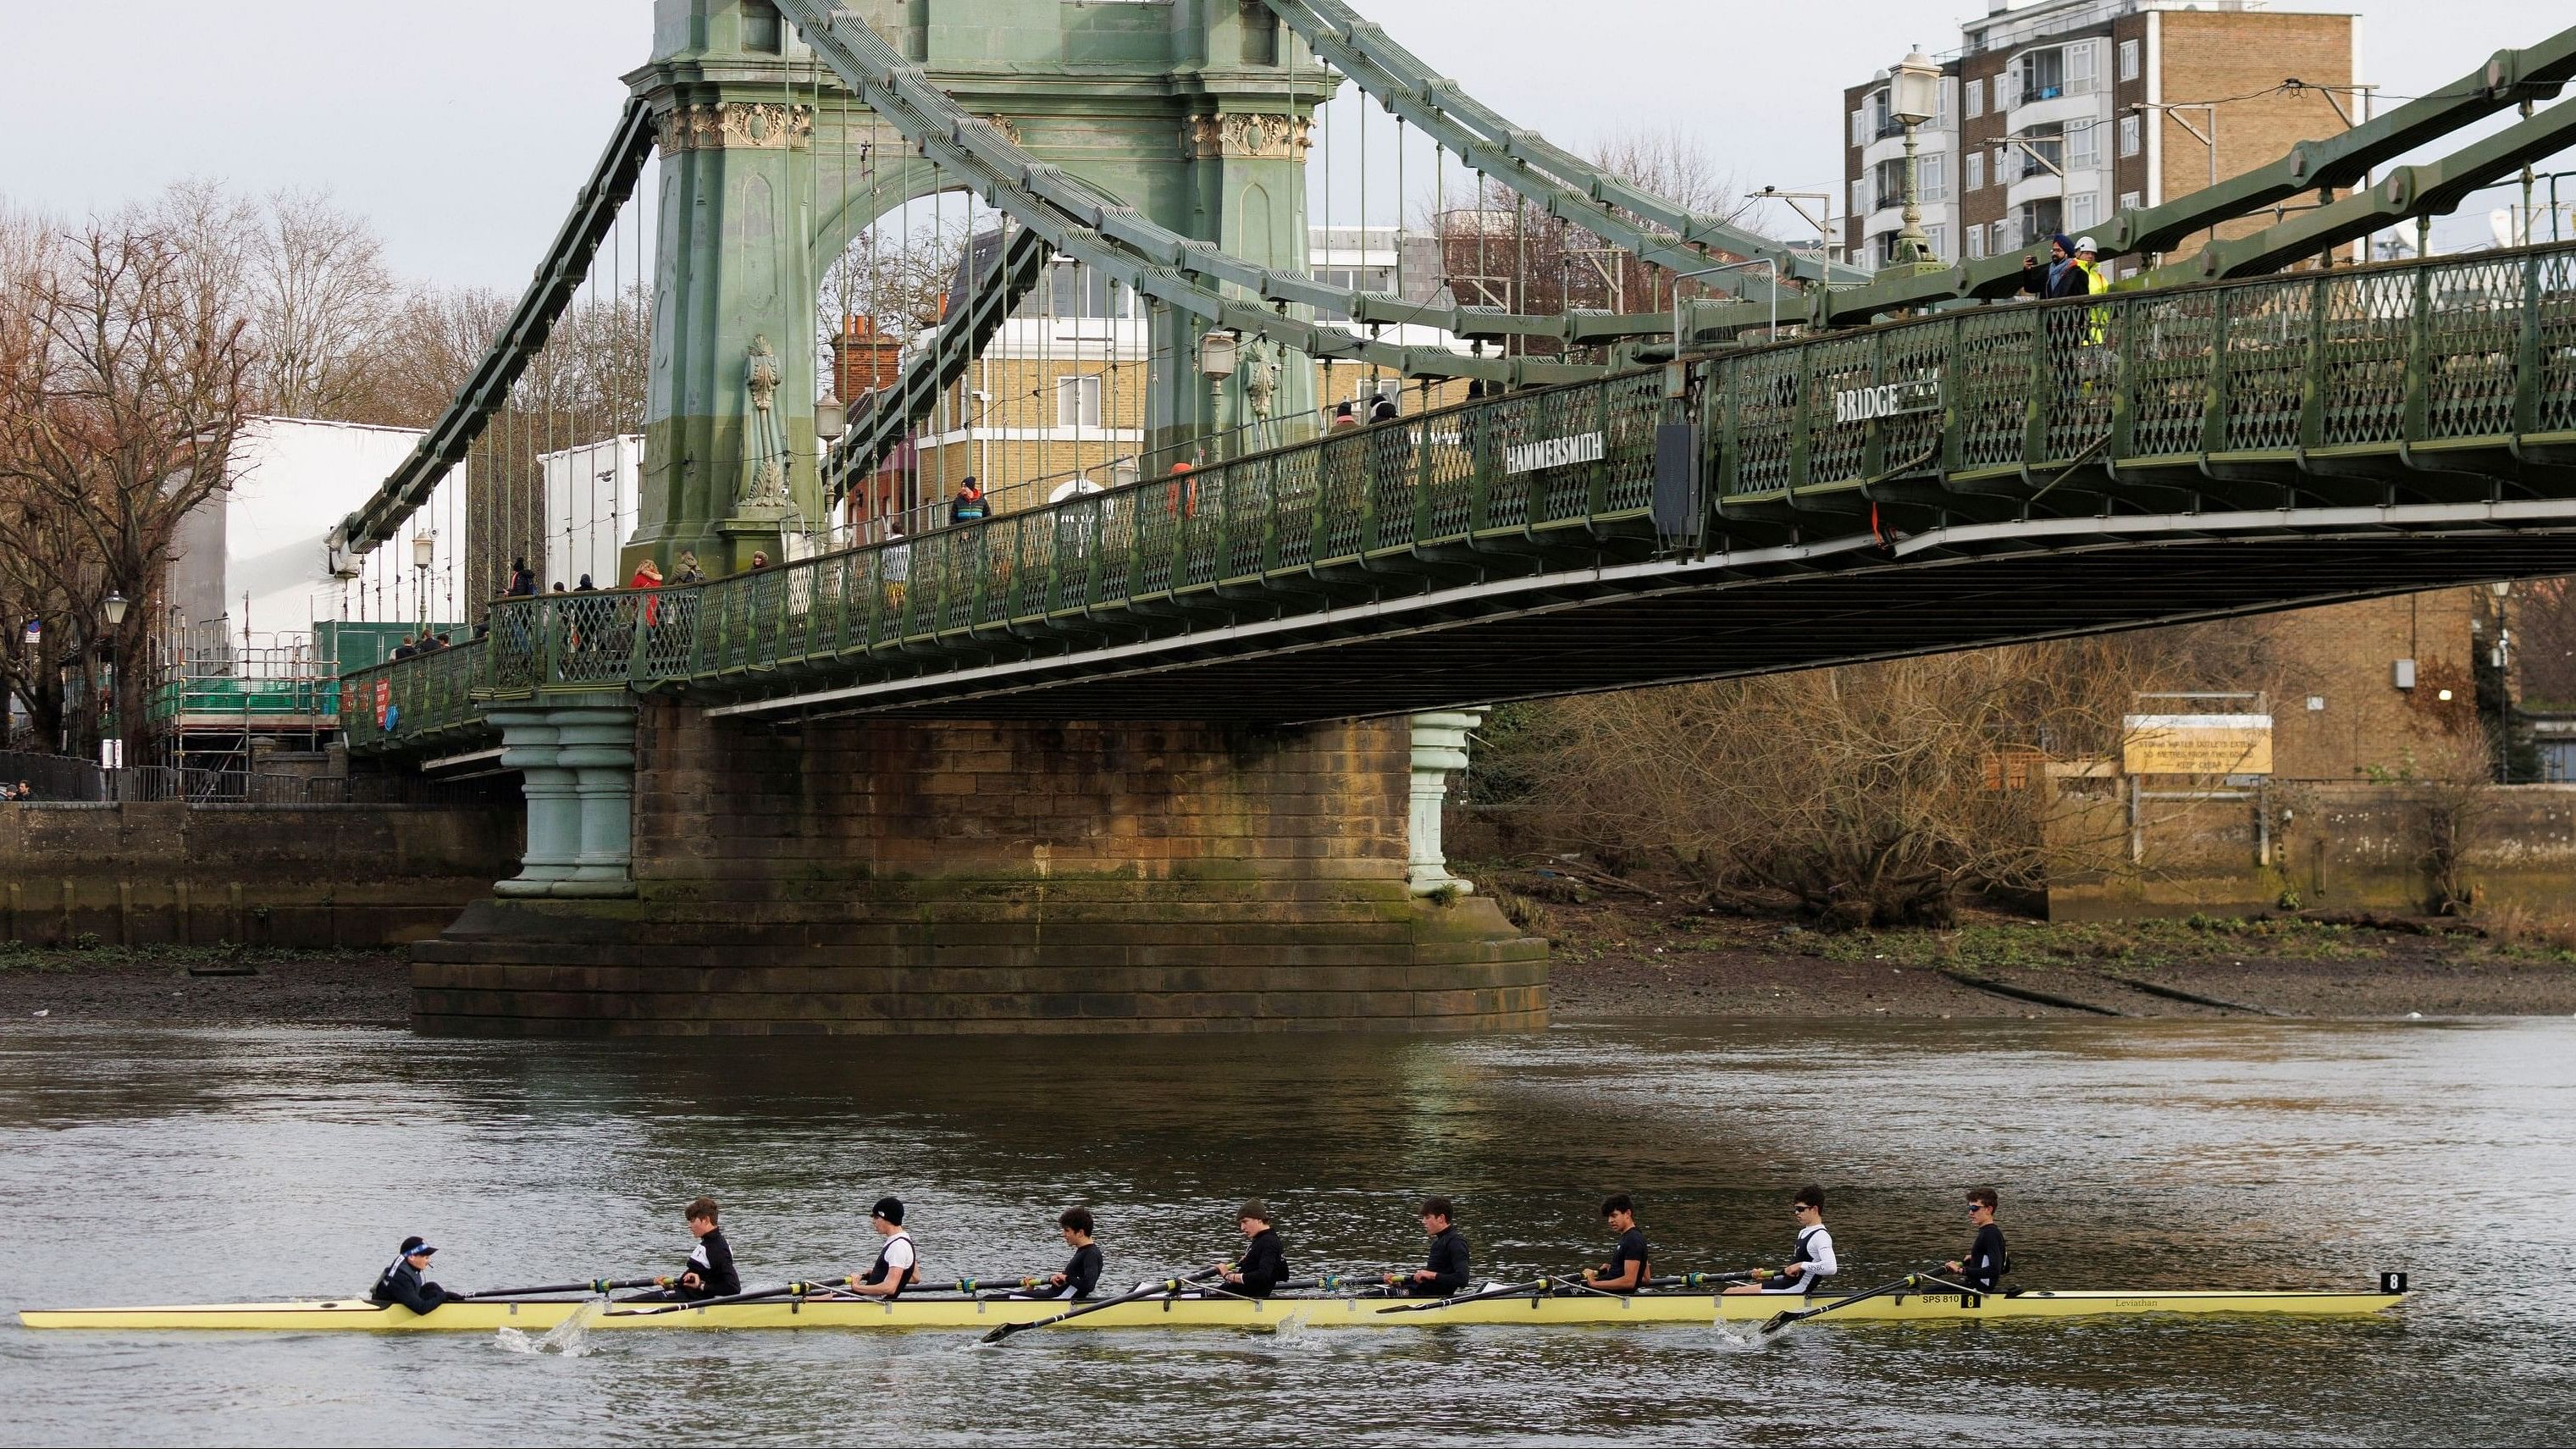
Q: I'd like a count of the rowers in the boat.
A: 8